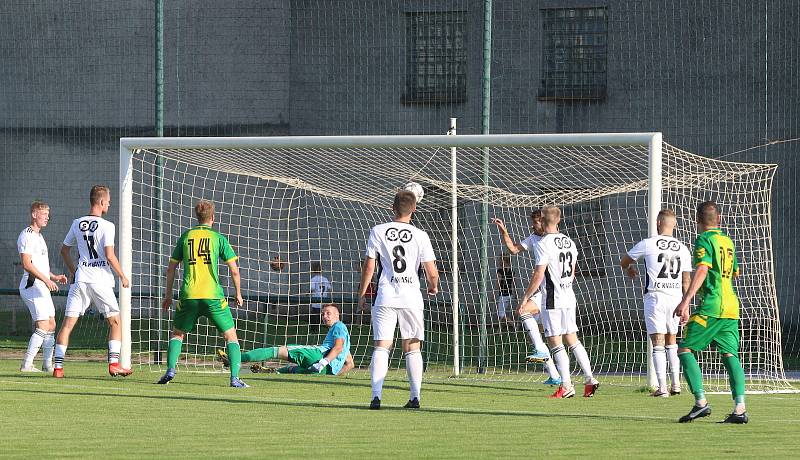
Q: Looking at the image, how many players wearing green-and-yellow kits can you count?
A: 2